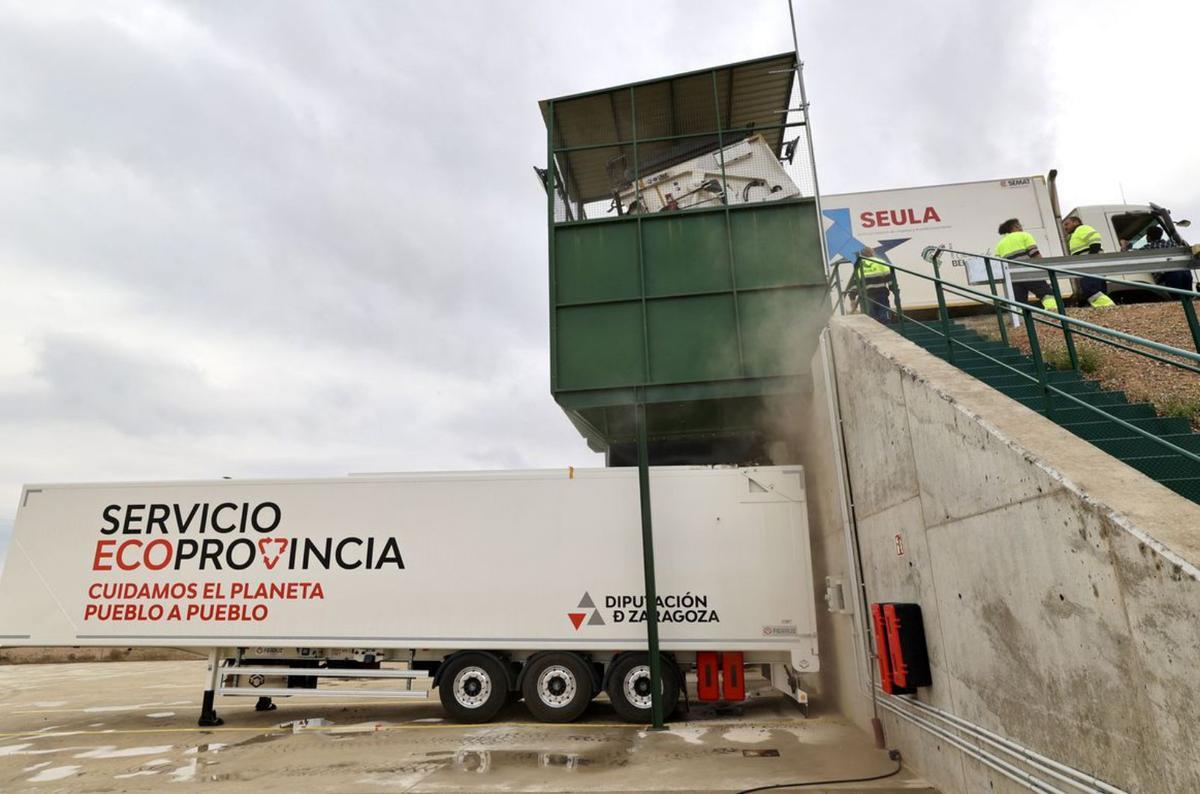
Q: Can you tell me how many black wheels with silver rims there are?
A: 3